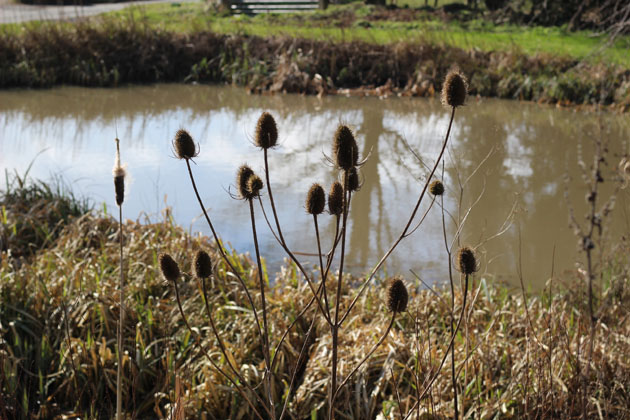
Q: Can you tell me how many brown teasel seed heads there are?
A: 14